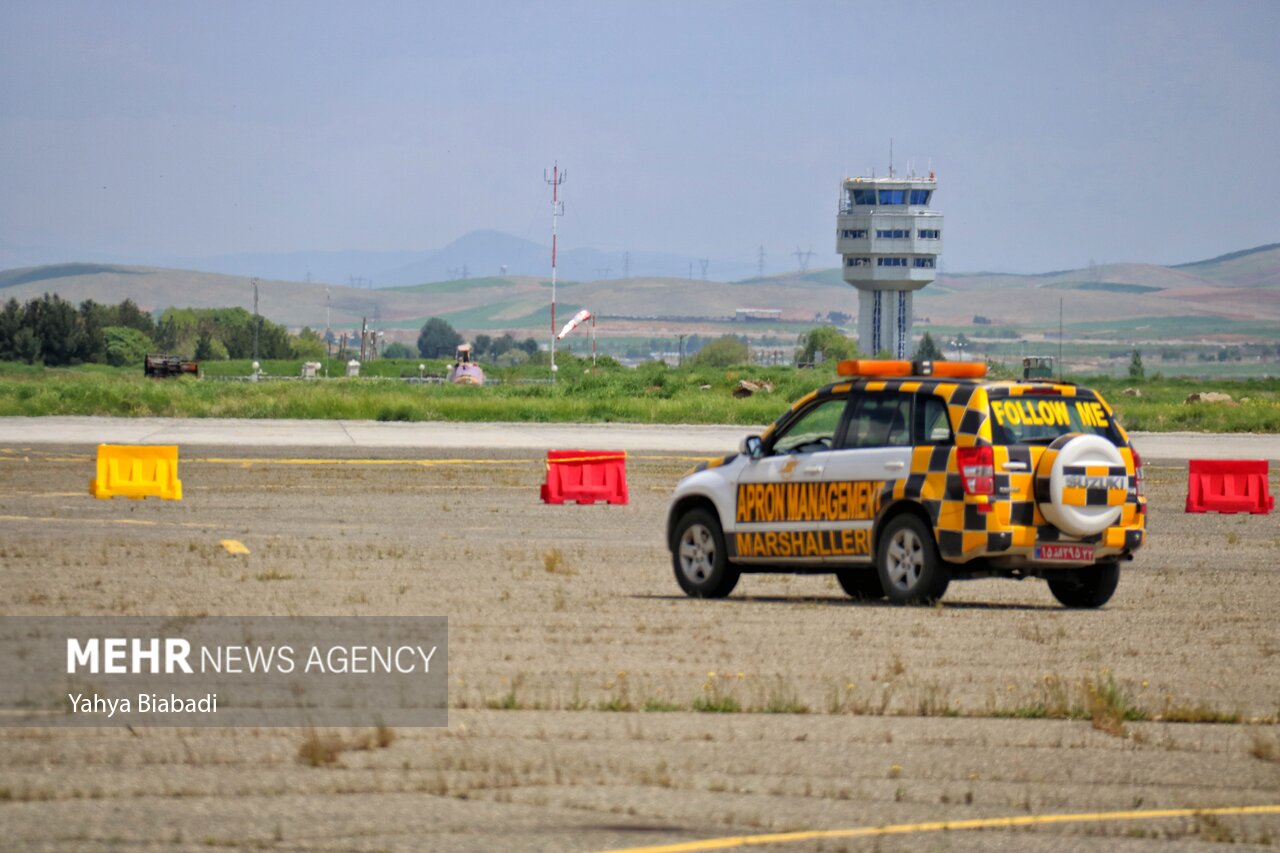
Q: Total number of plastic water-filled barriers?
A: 3